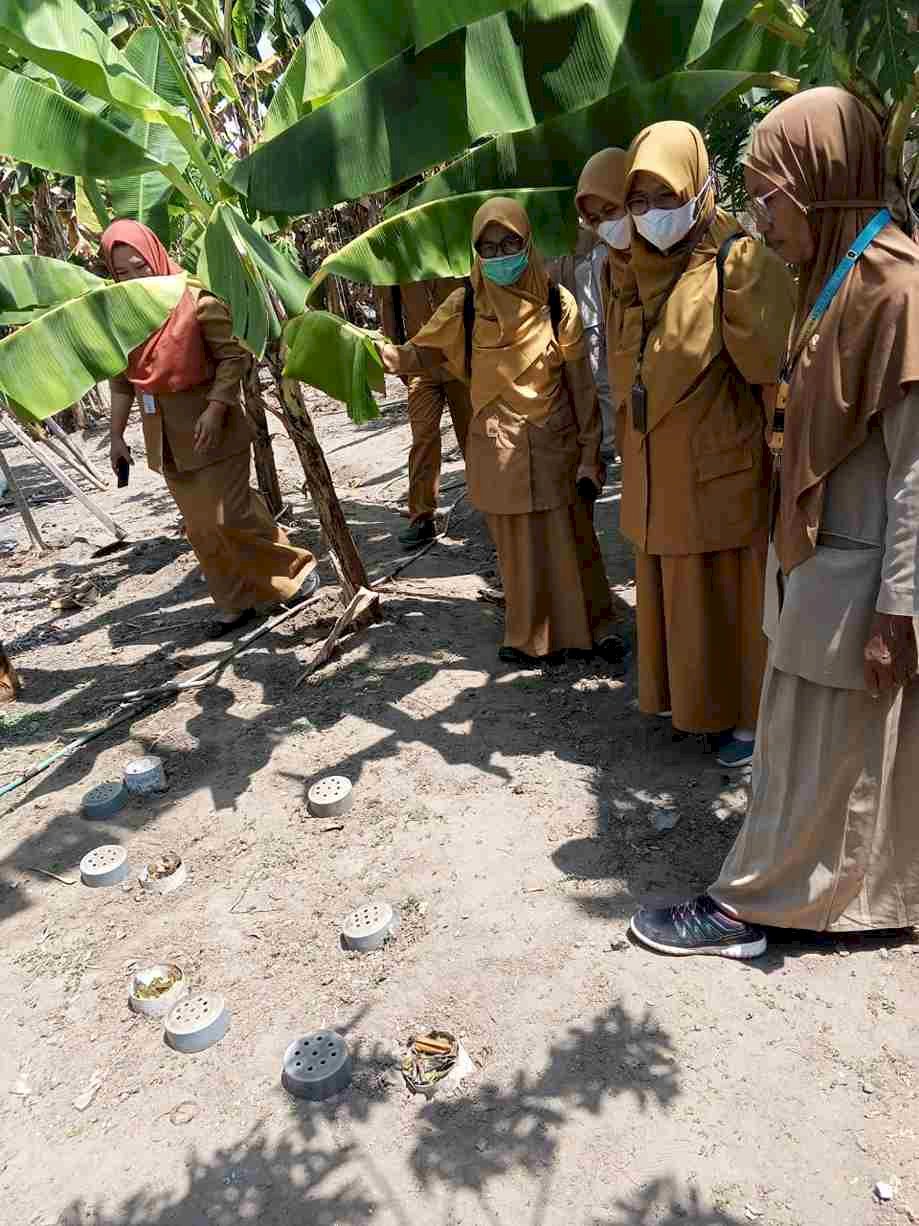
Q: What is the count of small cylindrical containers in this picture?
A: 10